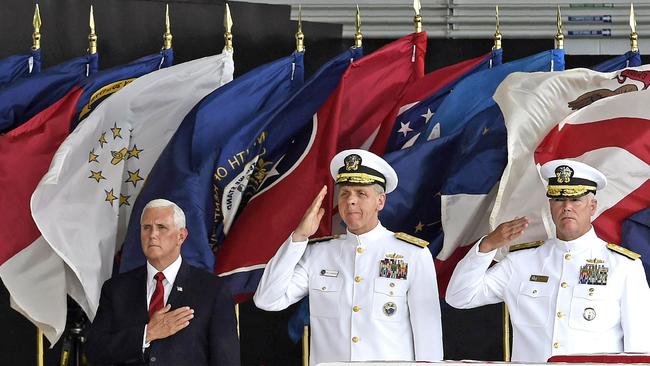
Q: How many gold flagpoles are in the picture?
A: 10